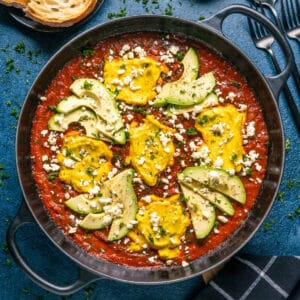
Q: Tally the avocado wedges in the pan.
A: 12